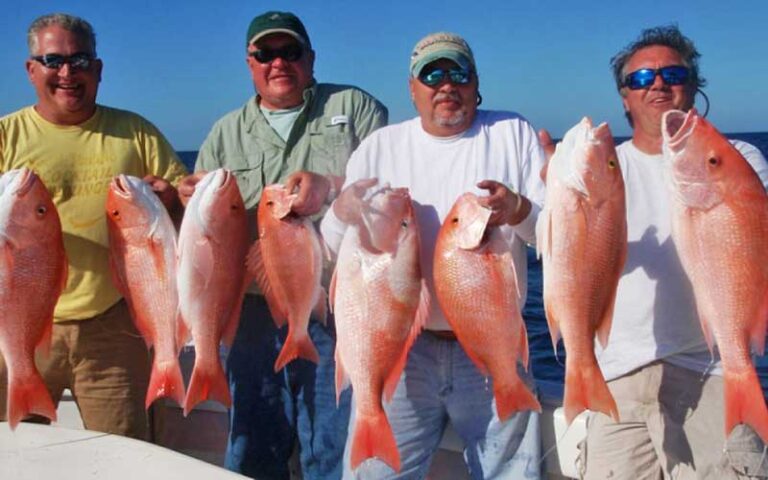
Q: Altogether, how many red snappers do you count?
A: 8